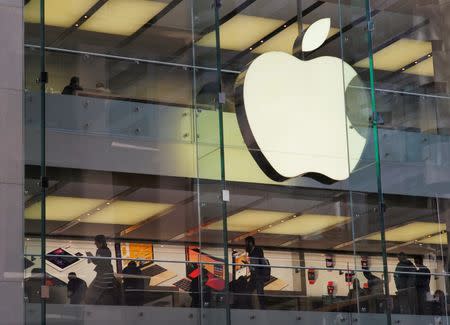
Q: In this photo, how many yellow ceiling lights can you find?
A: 12